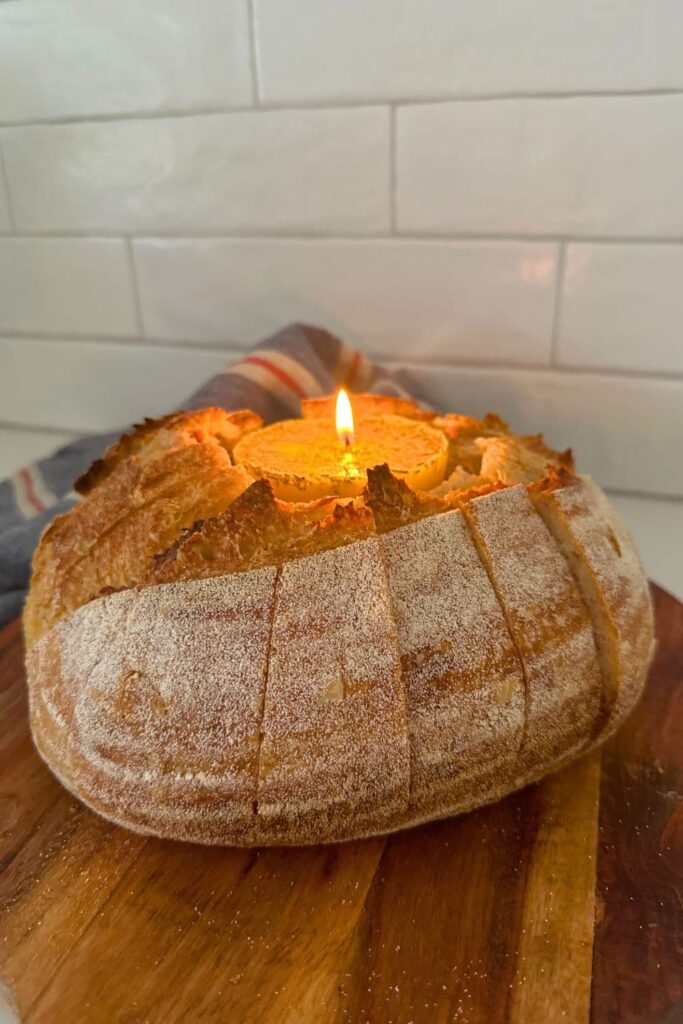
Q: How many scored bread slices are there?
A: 5